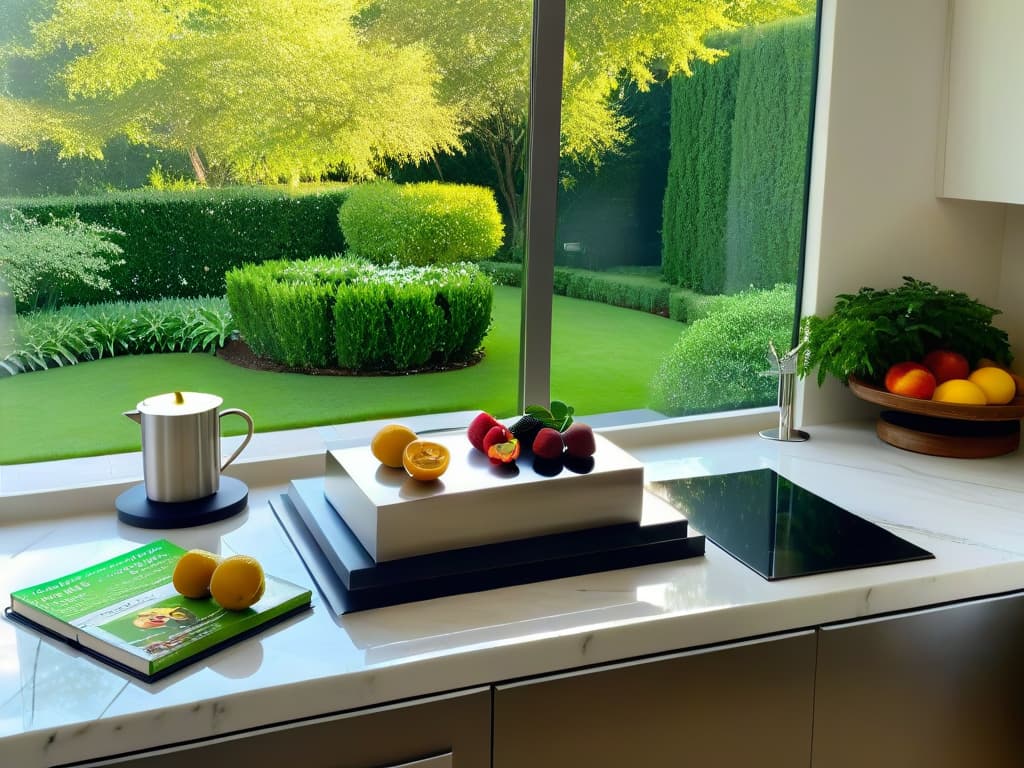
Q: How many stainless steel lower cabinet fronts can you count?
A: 3